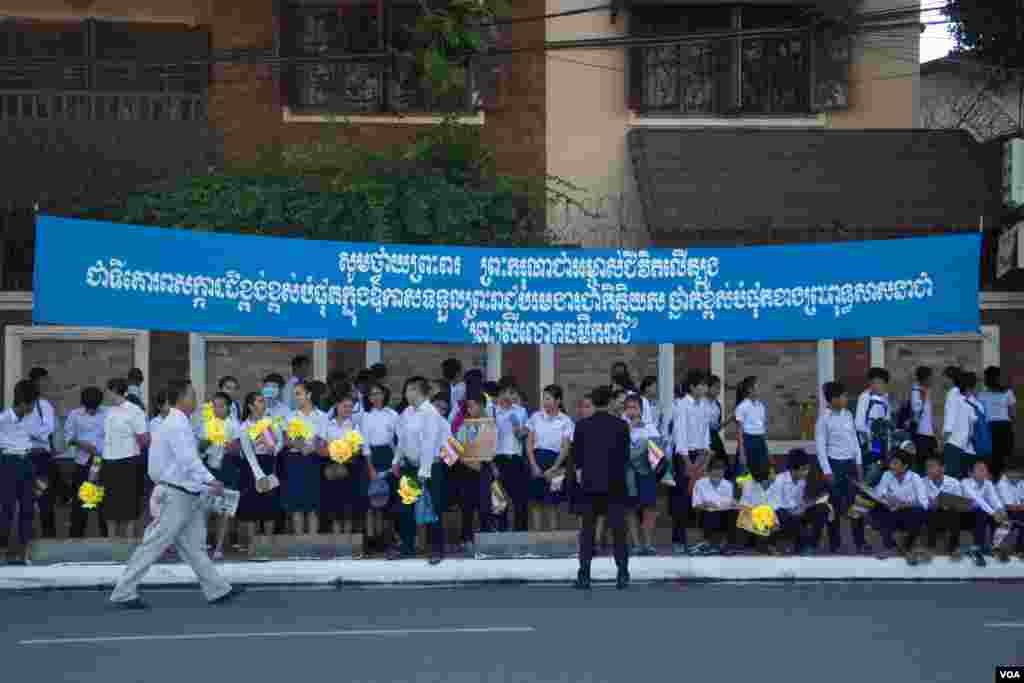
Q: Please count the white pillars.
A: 12